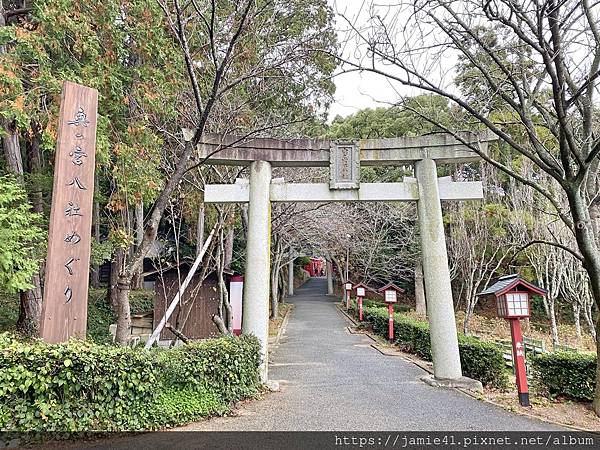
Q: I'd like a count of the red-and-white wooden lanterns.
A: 4